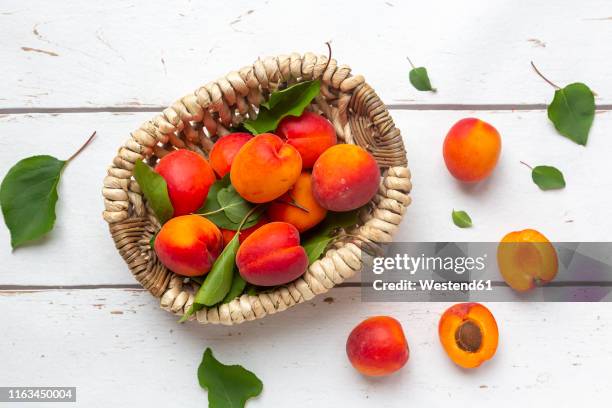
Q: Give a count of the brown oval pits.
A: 1